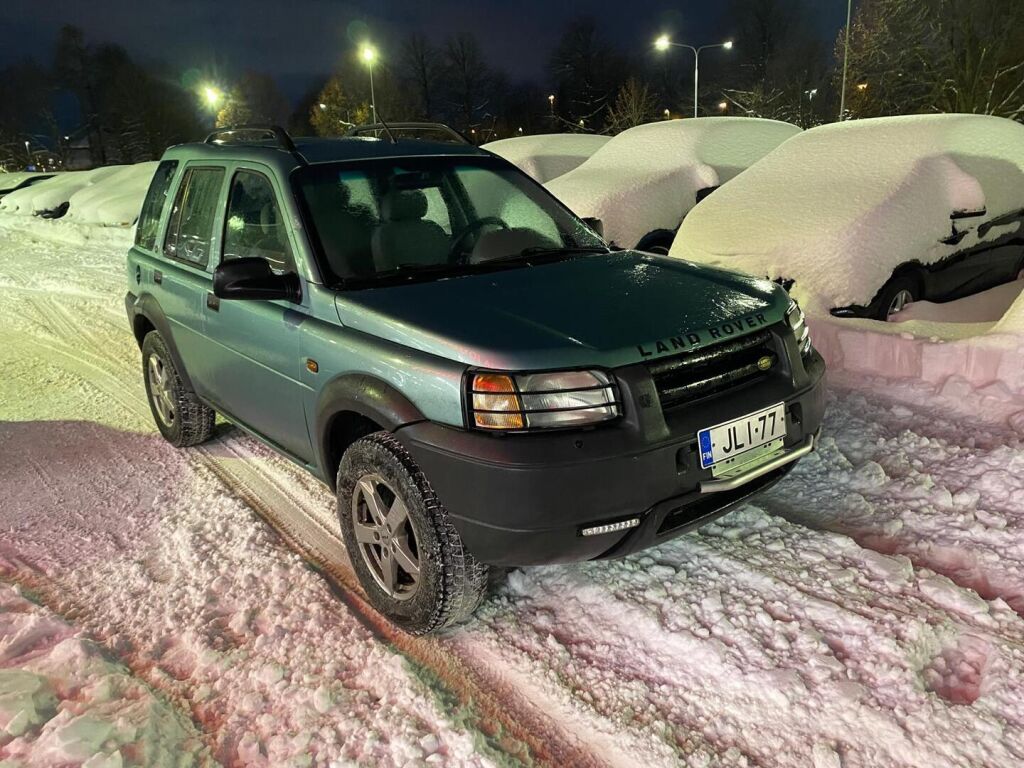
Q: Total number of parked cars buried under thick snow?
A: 6